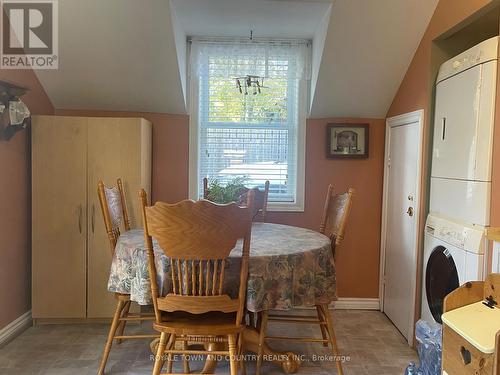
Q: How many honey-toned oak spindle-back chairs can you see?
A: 4